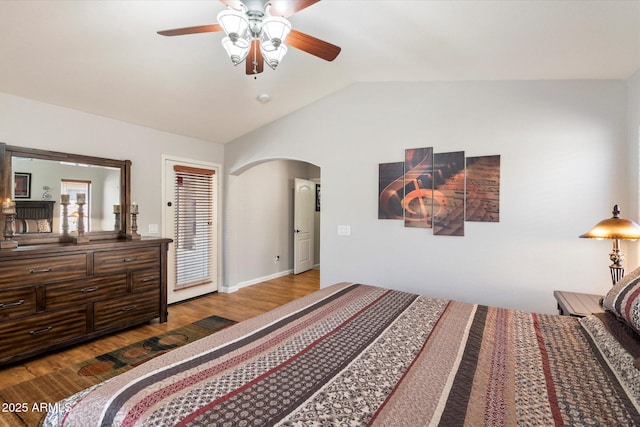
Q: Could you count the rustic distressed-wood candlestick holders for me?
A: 3